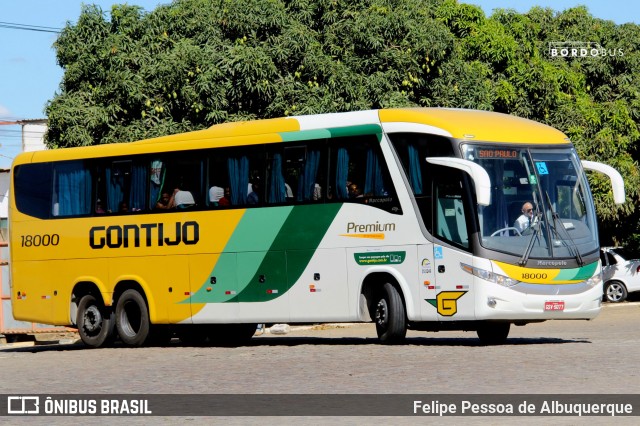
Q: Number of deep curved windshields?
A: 1